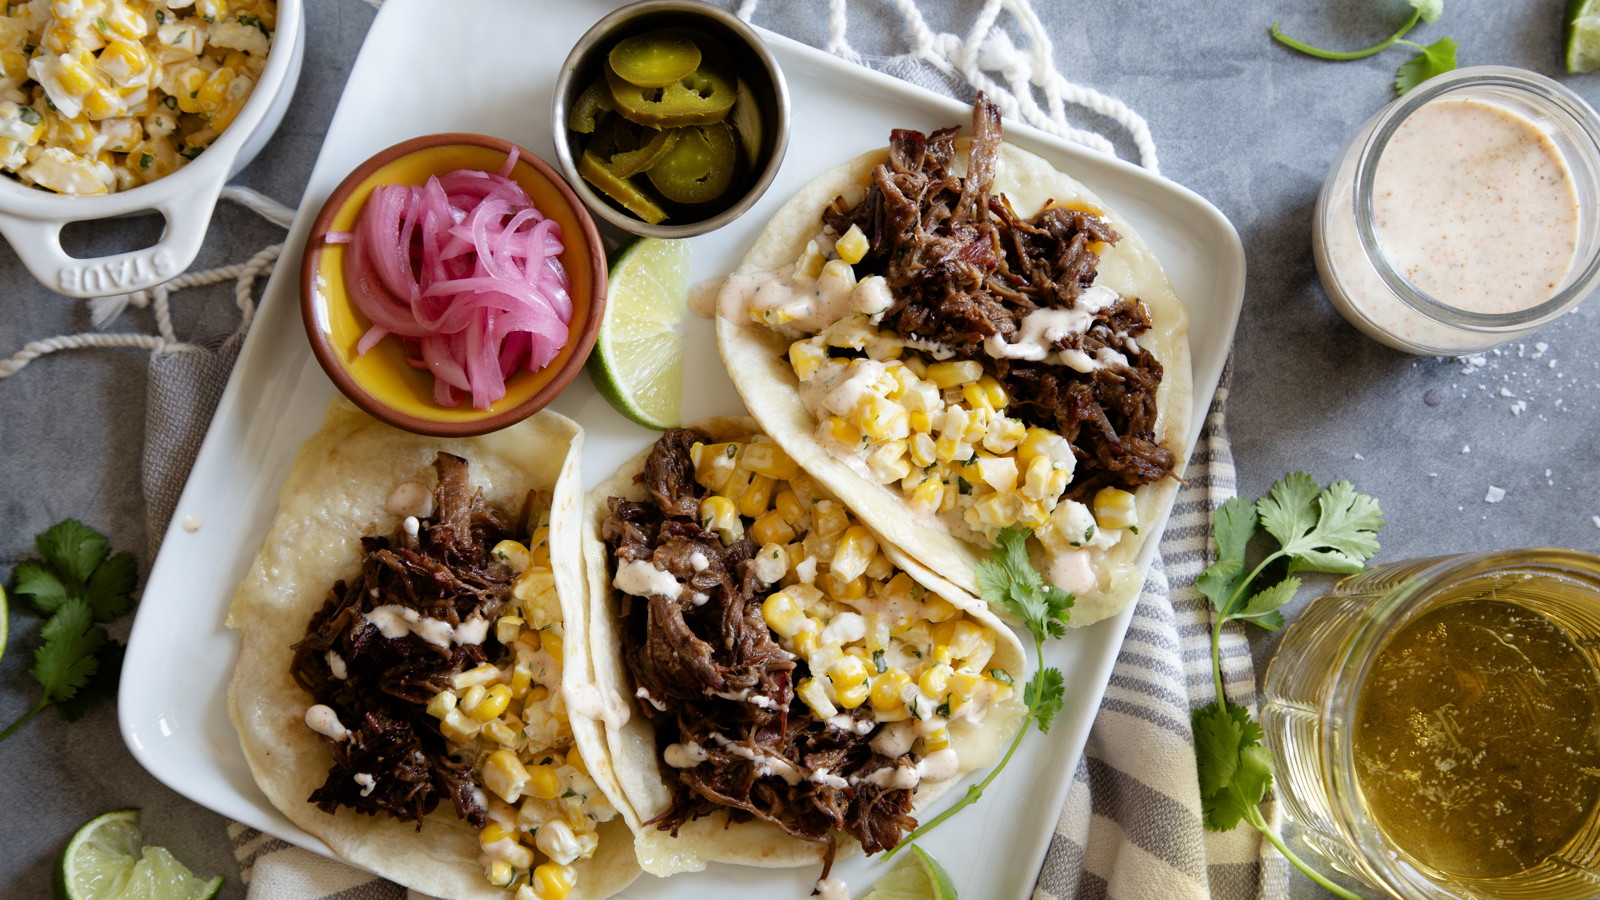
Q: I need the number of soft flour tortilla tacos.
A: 3